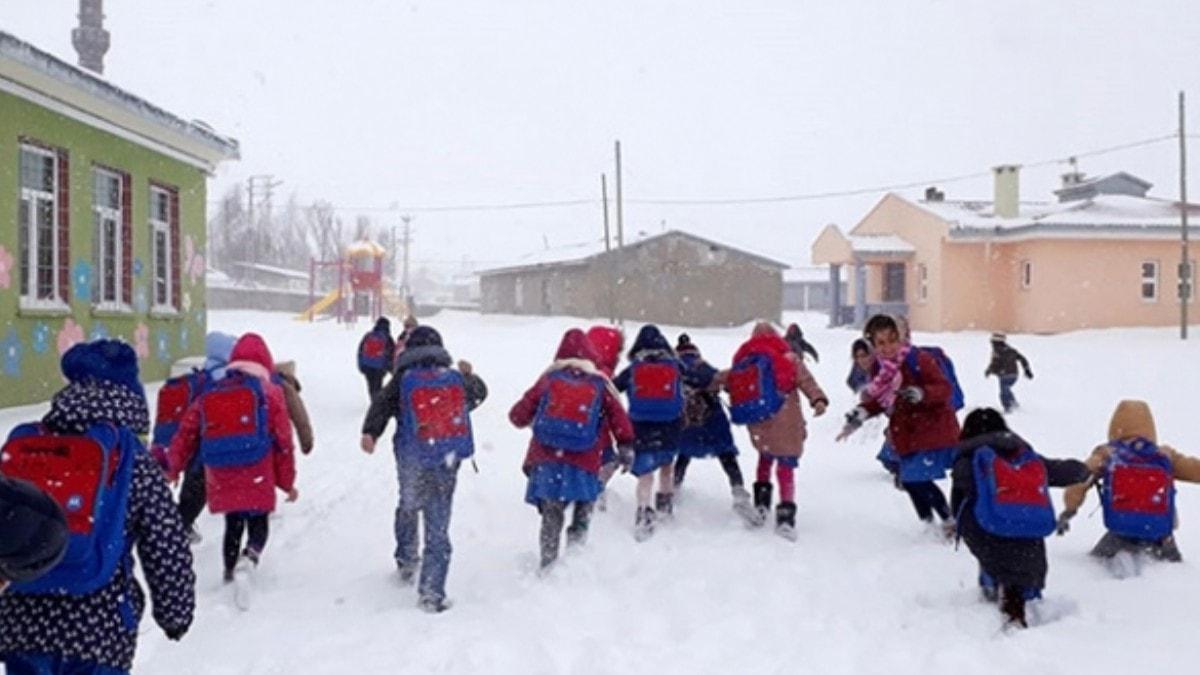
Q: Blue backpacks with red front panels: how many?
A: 10